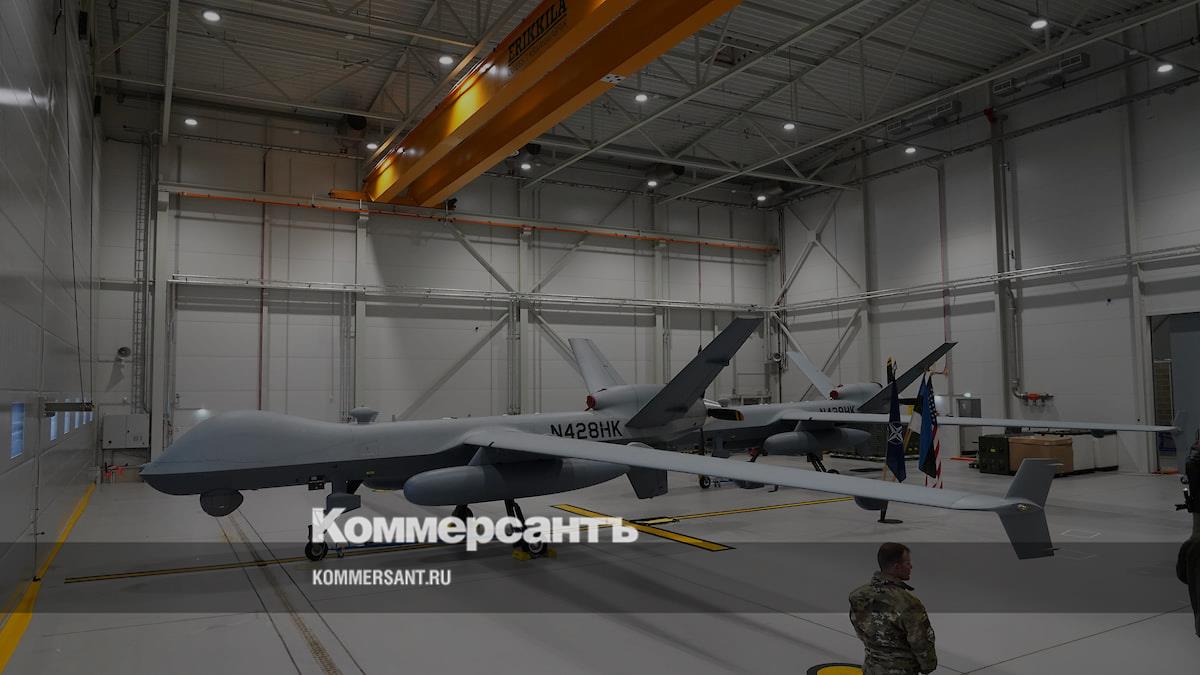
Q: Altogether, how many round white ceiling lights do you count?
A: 12